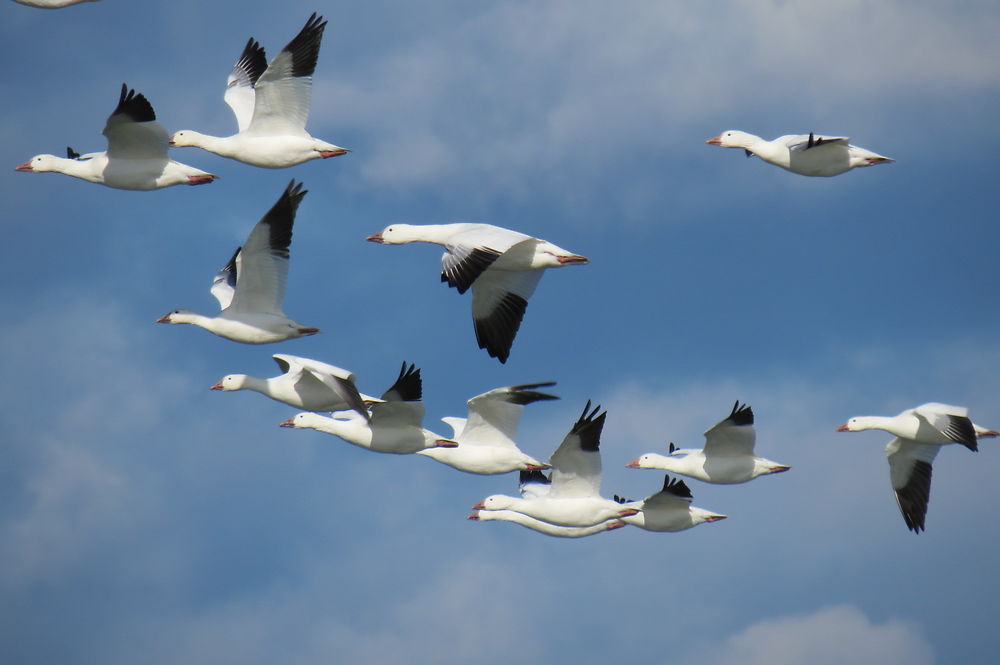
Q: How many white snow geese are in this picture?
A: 14